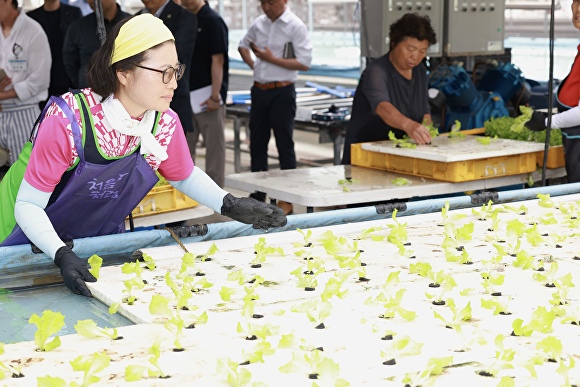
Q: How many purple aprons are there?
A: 1